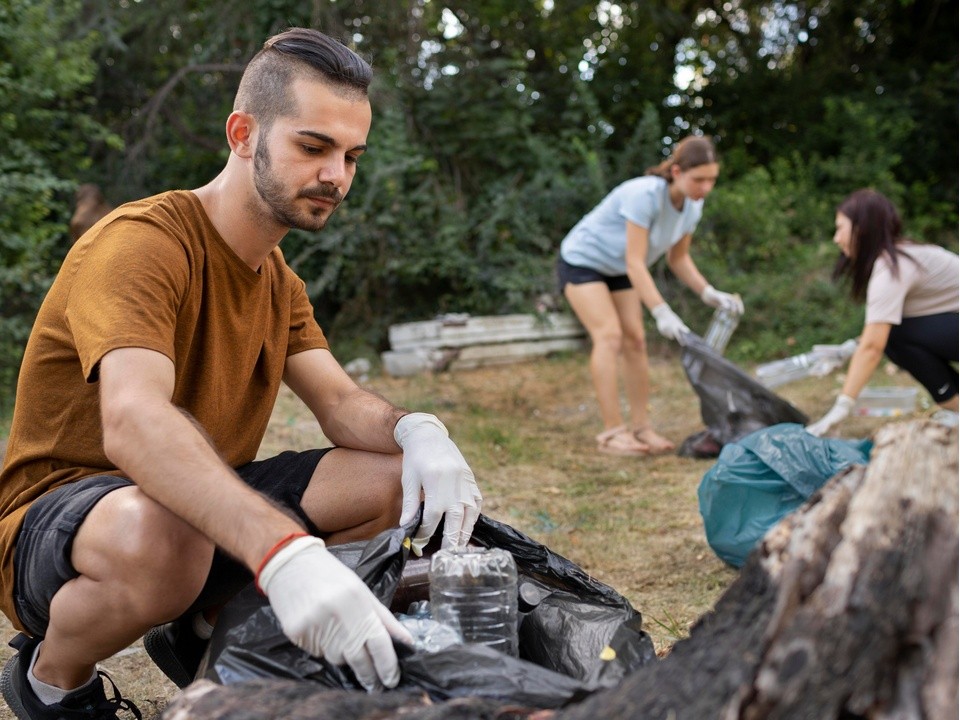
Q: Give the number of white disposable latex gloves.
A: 6